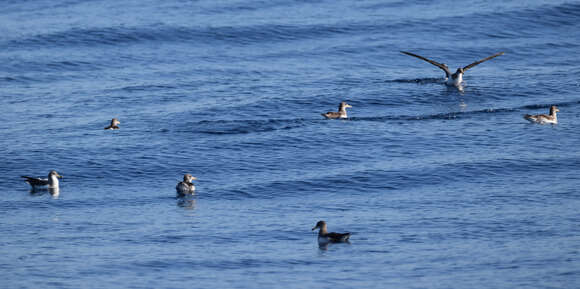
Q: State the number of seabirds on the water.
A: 7